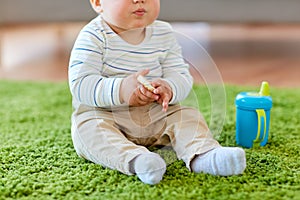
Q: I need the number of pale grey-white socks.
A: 2